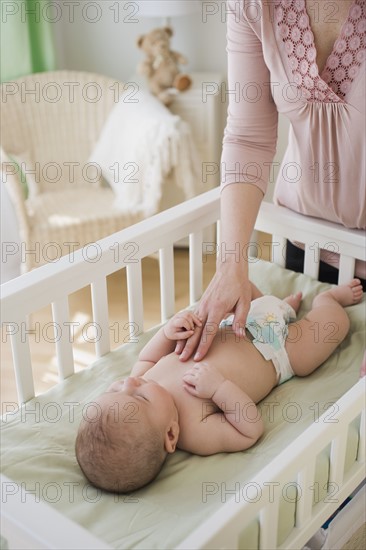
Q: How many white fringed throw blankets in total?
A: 1